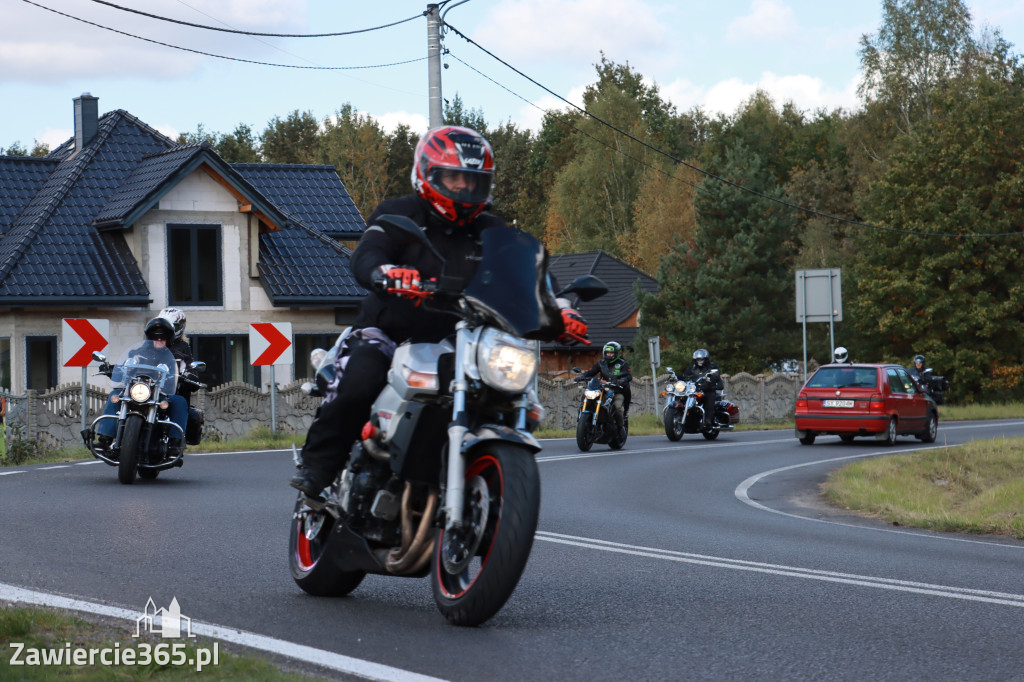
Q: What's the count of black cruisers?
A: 2